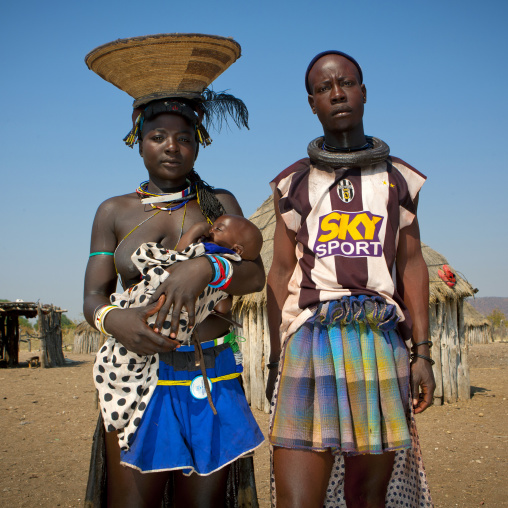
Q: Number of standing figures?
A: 2